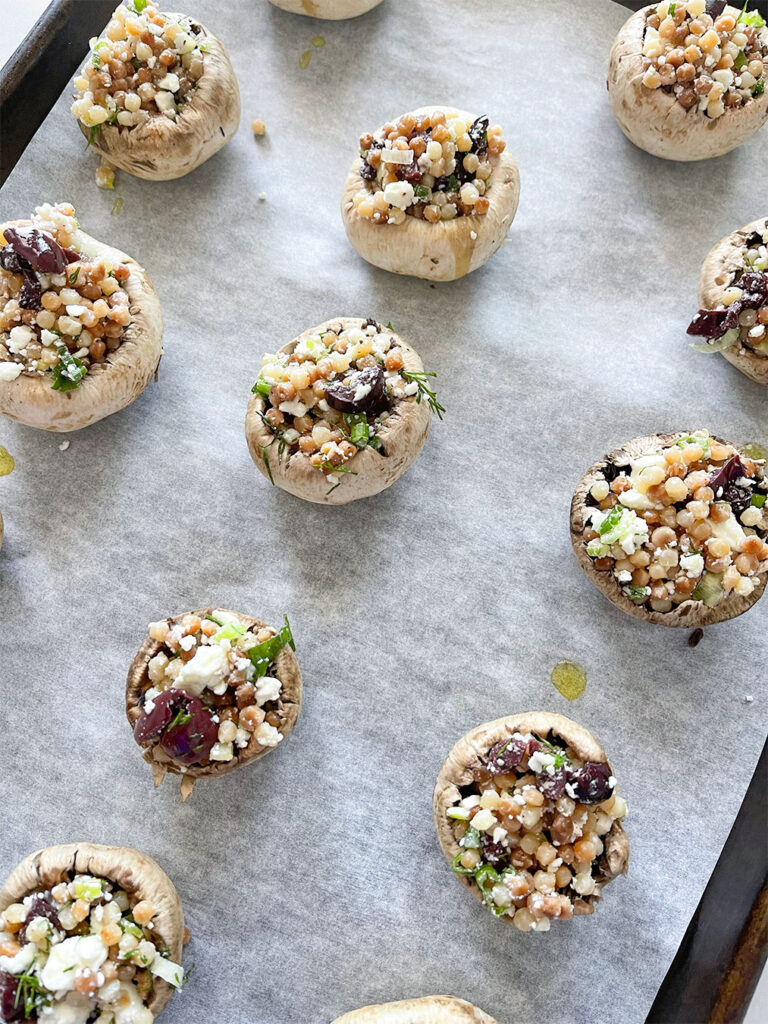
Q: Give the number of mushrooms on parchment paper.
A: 12